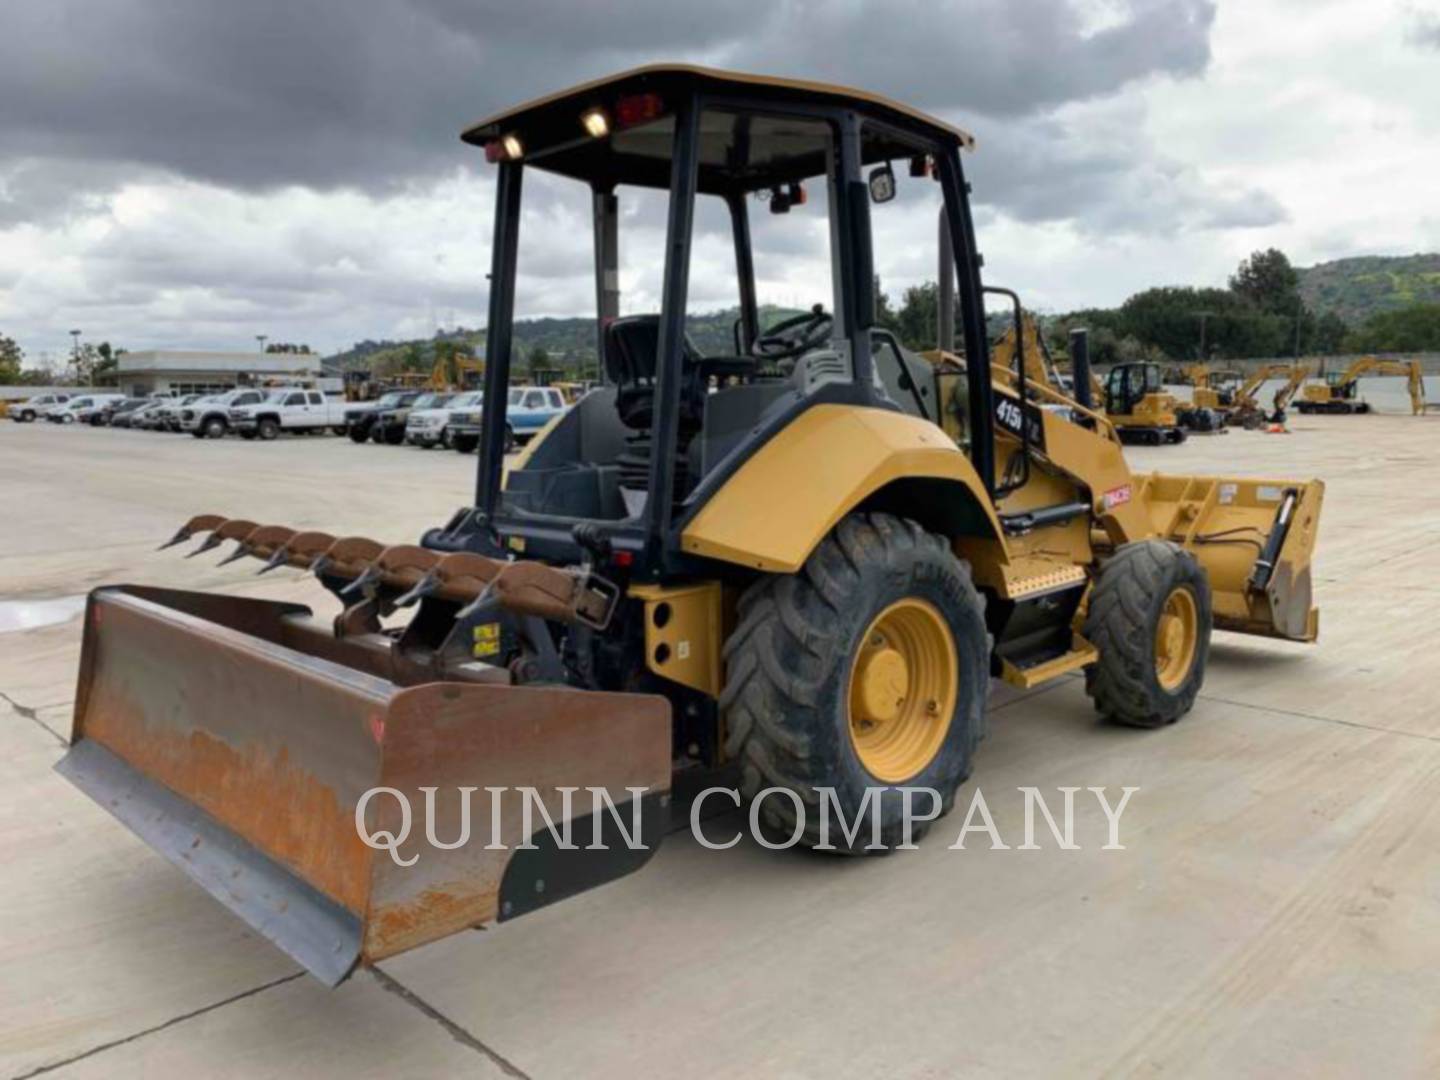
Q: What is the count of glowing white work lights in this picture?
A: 2